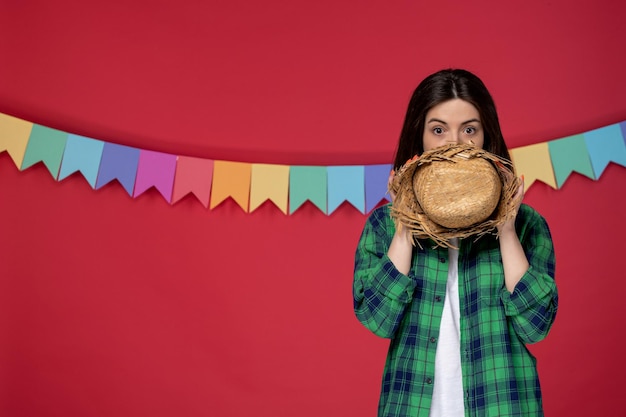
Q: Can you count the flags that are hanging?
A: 15